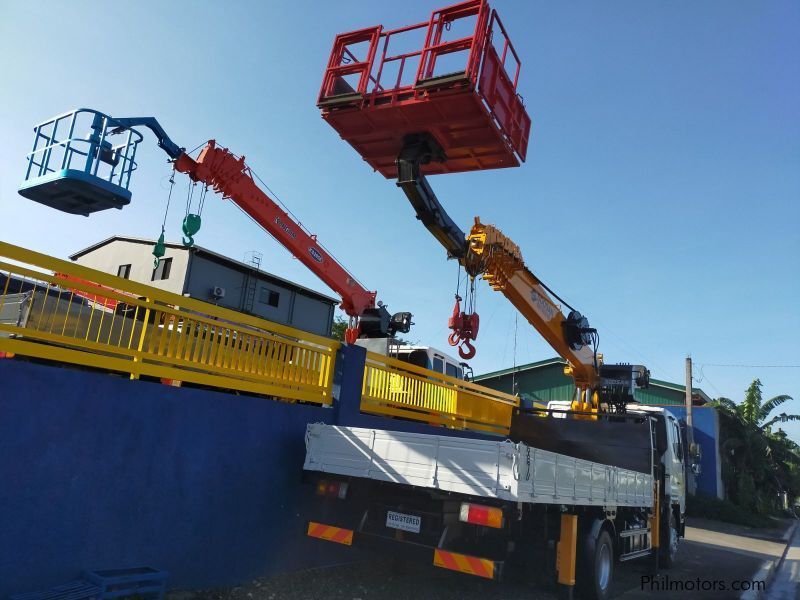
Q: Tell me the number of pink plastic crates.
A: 0